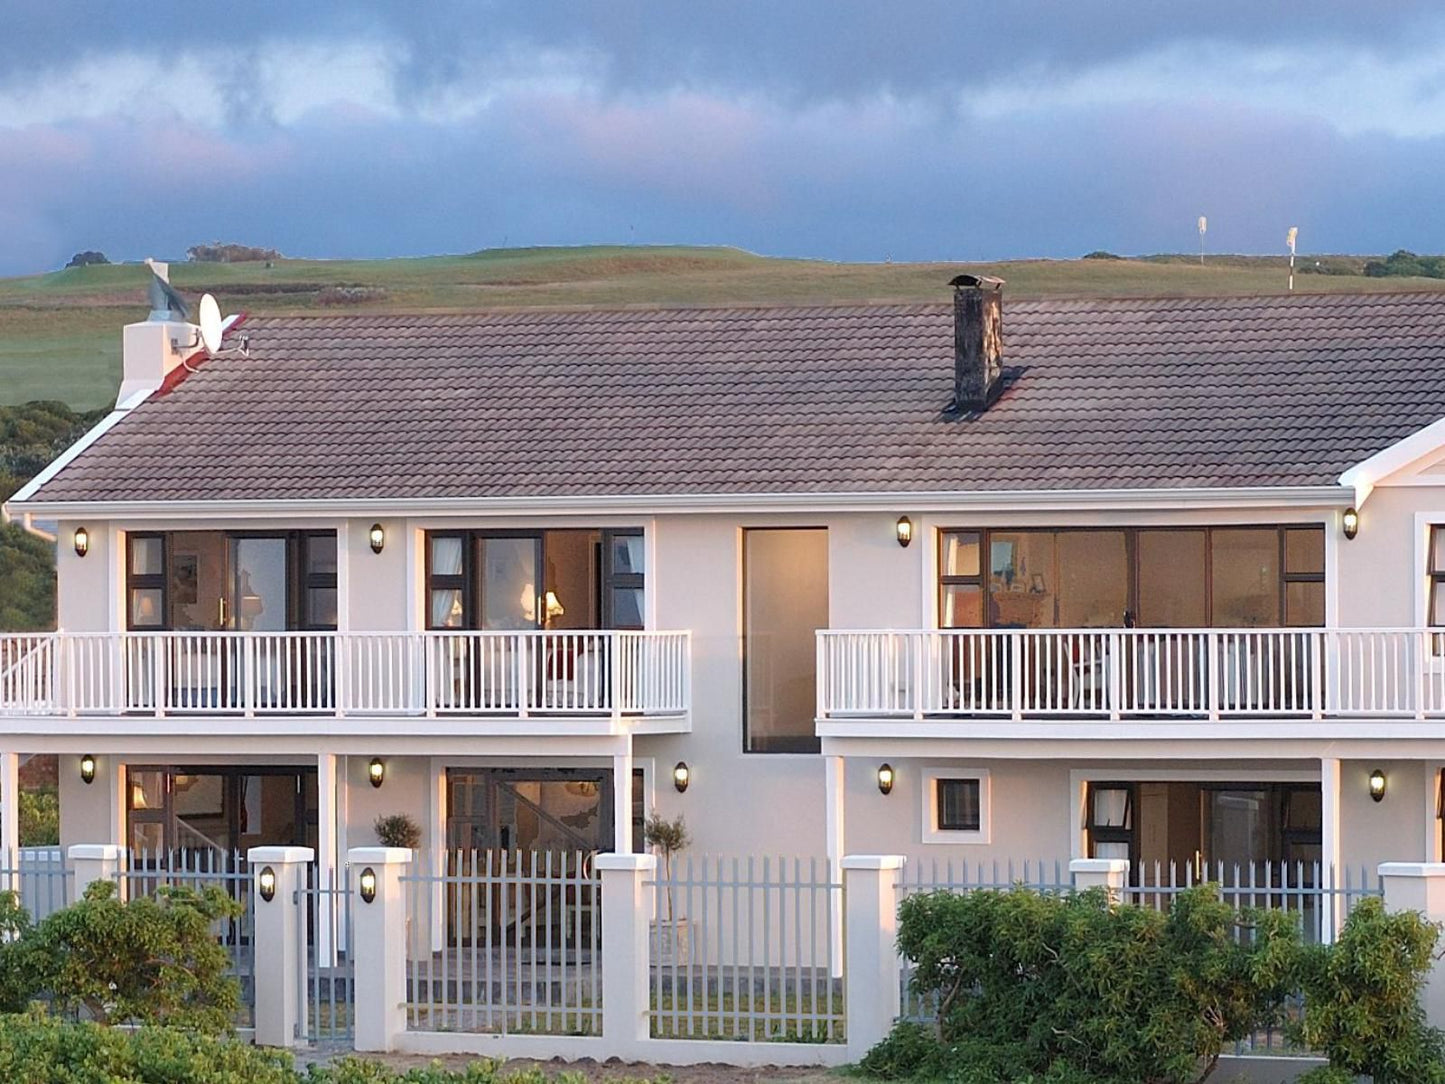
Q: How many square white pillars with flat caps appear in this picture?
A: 7